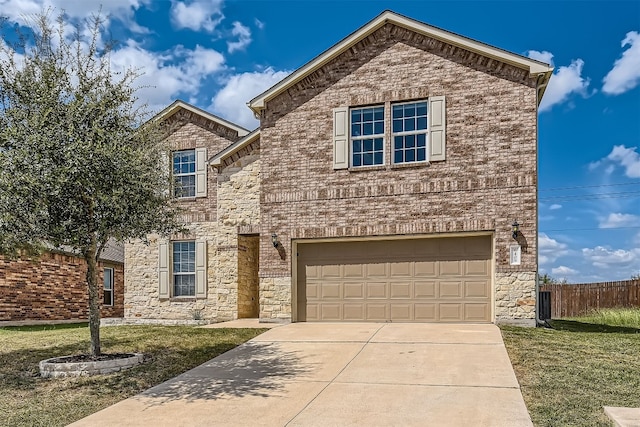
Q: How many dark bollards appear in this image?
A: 0